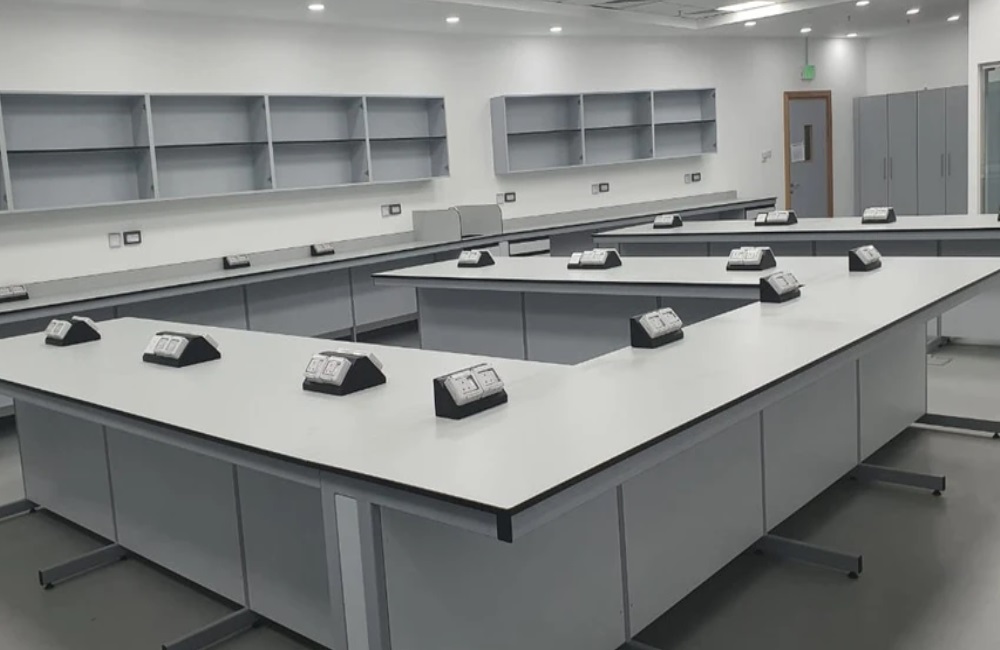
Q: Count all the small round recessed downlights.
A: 9